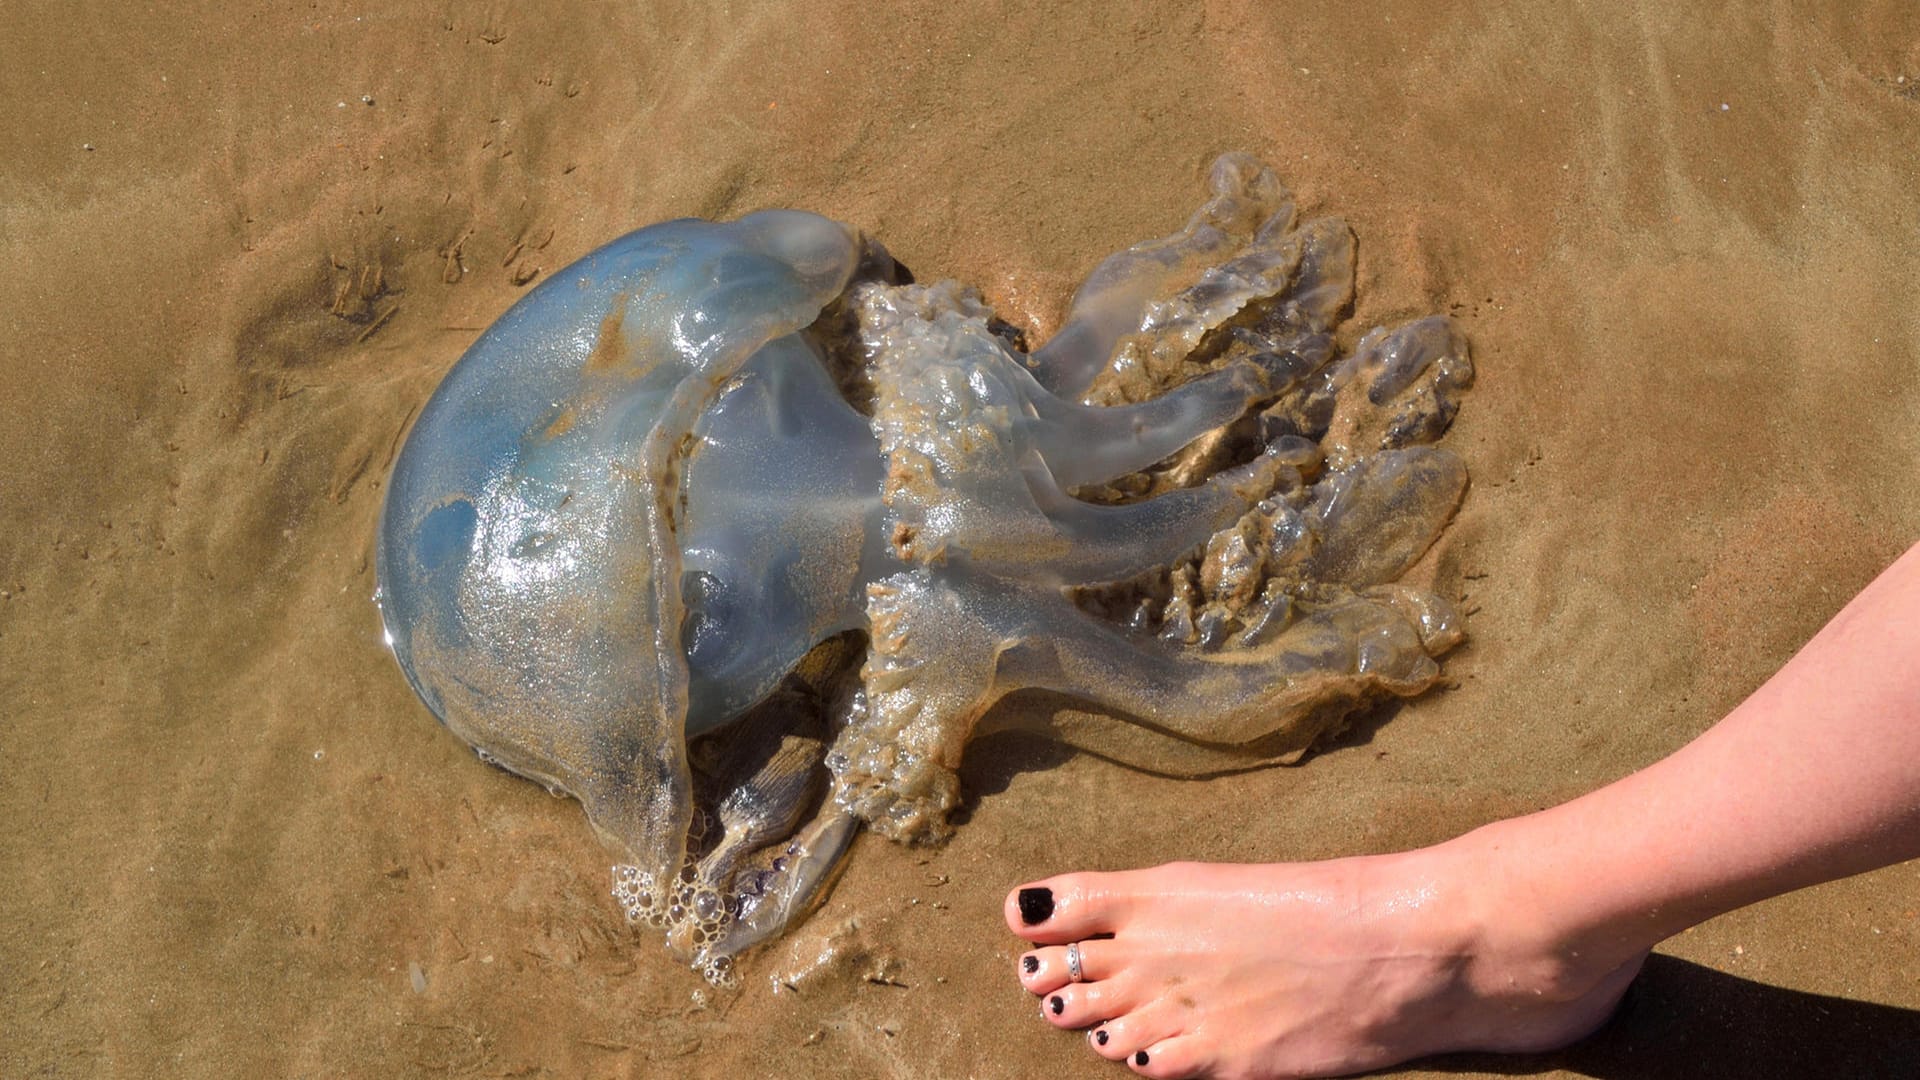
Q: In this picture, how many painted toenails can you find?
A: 5